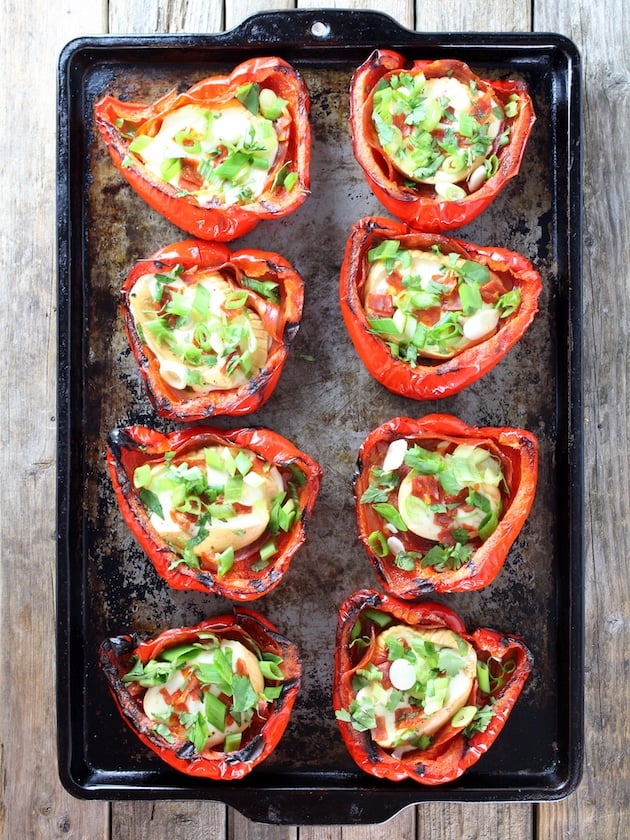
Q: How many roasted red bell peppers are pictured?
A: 8